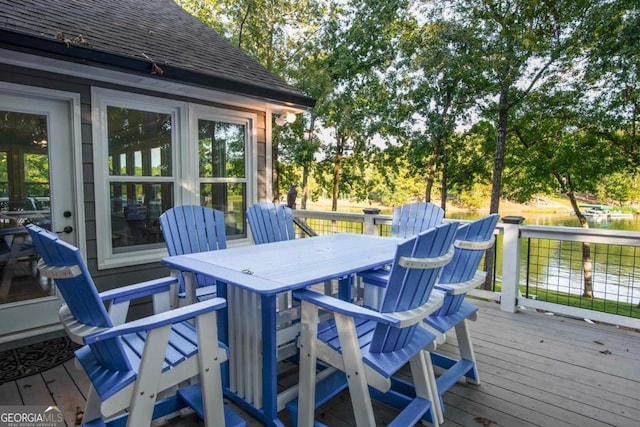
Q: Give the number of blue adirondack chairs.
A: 6